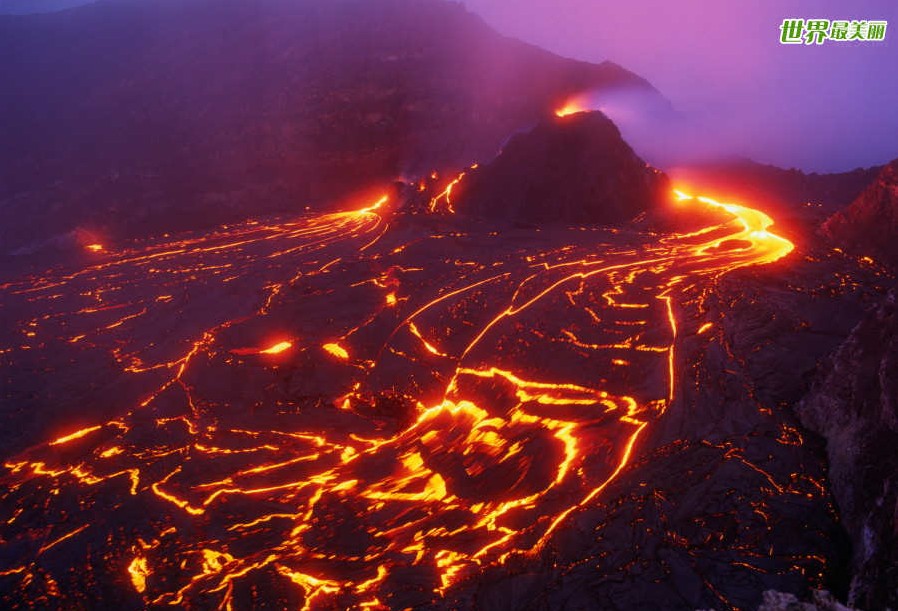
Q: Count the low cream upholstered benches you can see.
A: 0